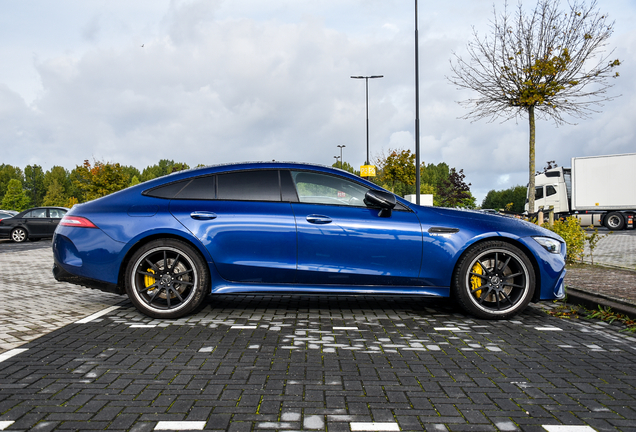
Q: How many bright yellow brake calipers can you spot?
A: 2